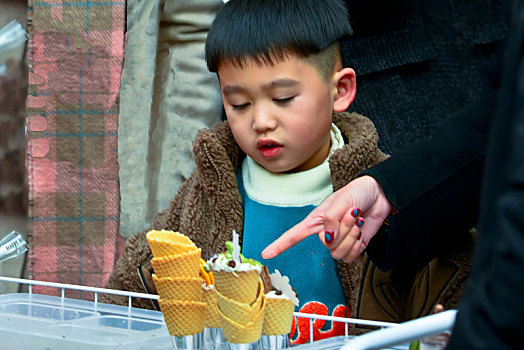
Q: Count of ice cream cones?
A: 9